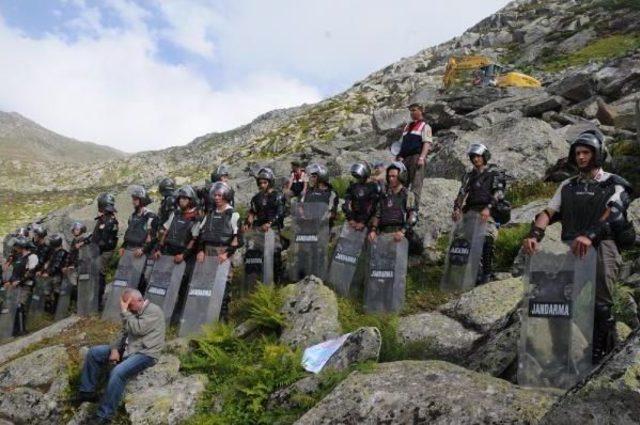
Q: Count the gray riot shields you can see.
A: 13